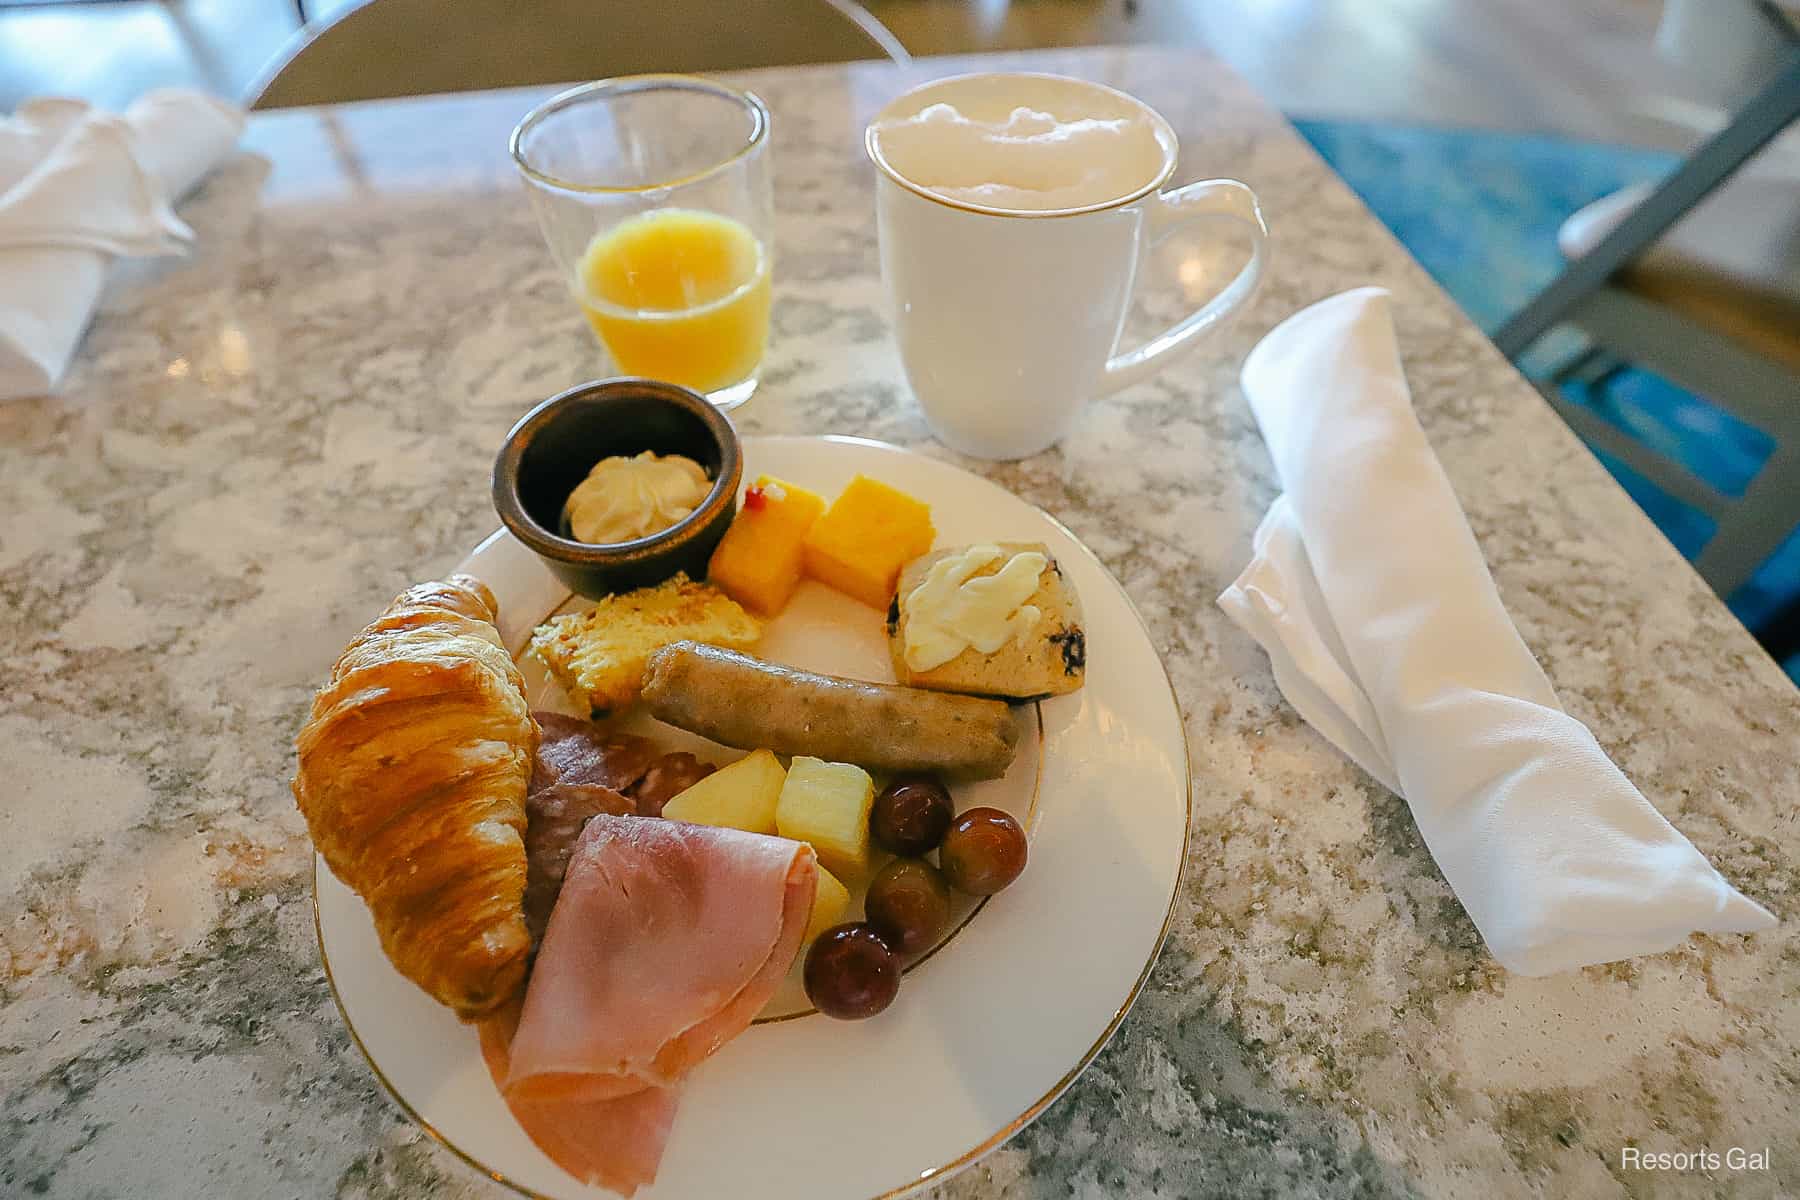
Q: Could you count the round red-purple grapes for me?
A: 4